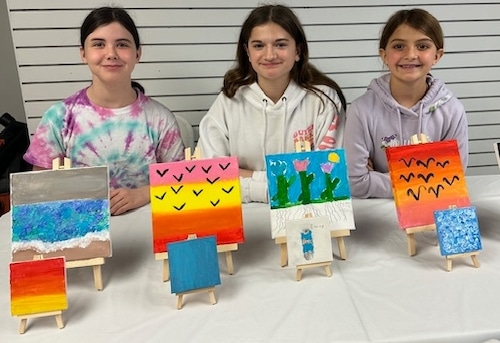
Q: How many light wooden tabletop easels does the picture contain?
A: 8